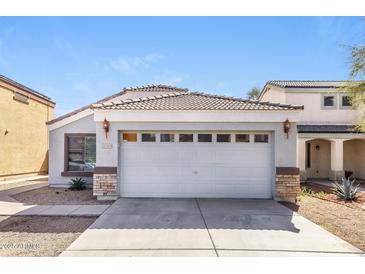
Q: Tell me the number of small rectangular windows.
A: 8